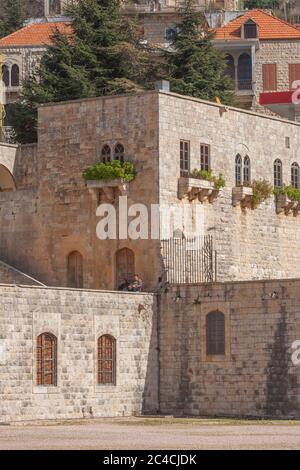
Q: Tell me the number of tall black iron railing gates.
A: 1